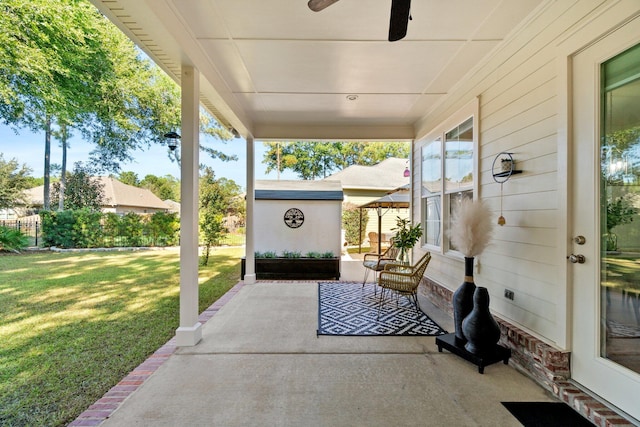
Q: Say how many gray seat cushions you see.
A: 2